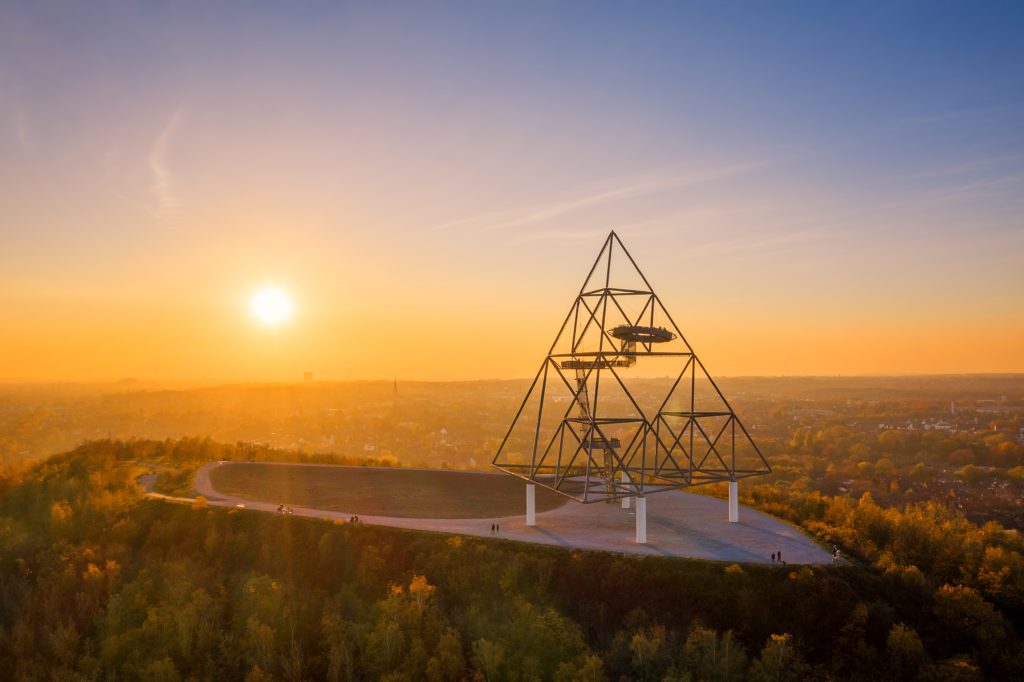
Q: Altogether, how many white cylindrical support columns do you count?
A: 4